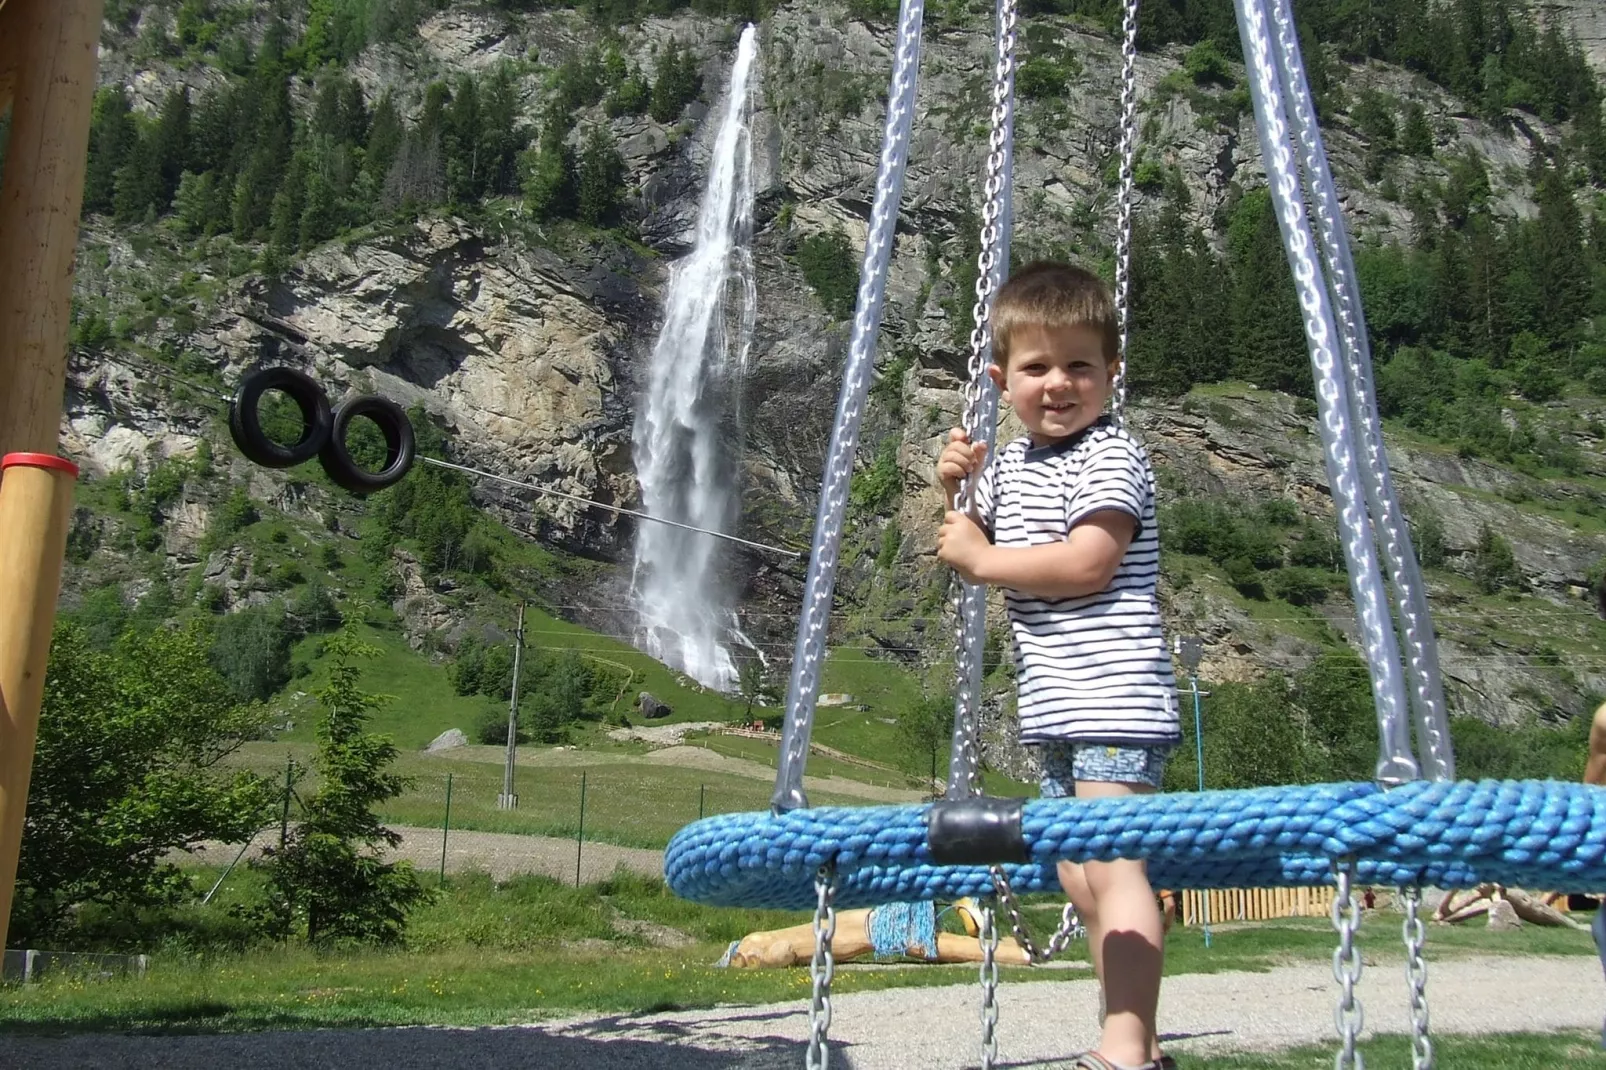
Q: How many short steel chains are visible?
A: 4